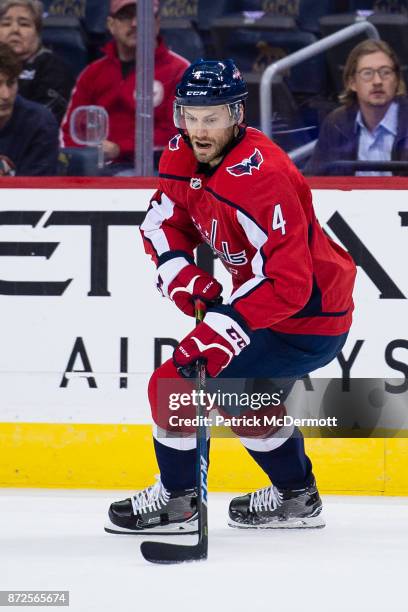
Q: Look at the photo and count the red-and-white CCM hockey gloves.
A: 2